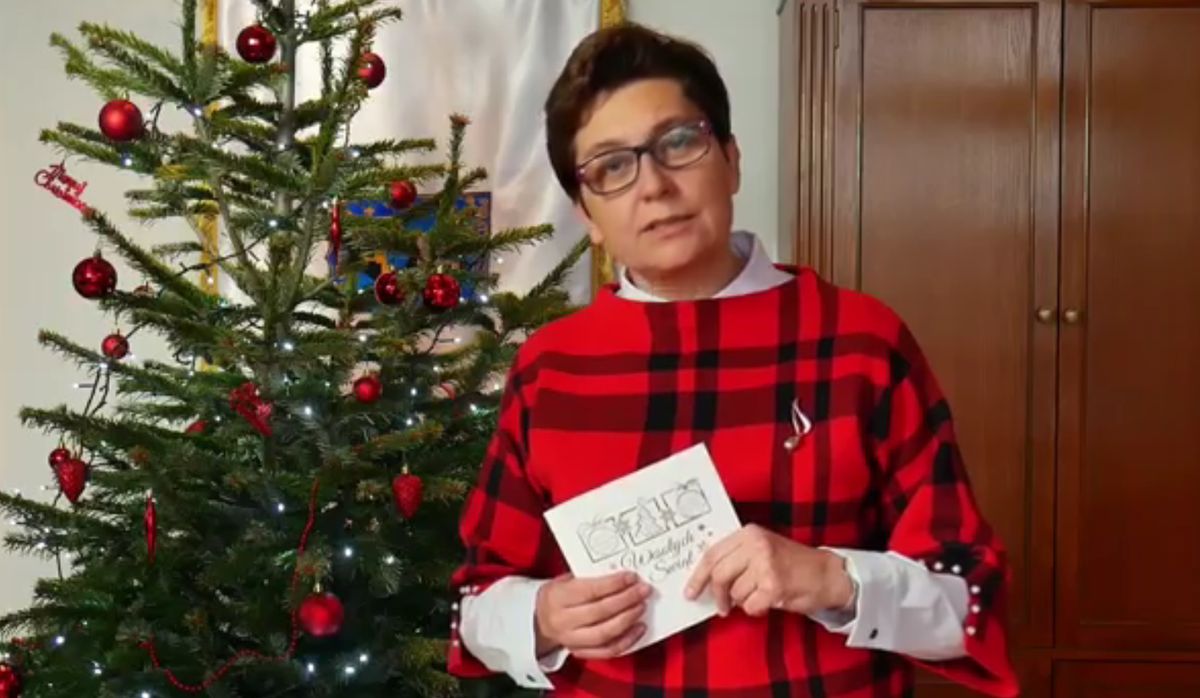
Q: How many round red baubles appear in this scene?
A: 12